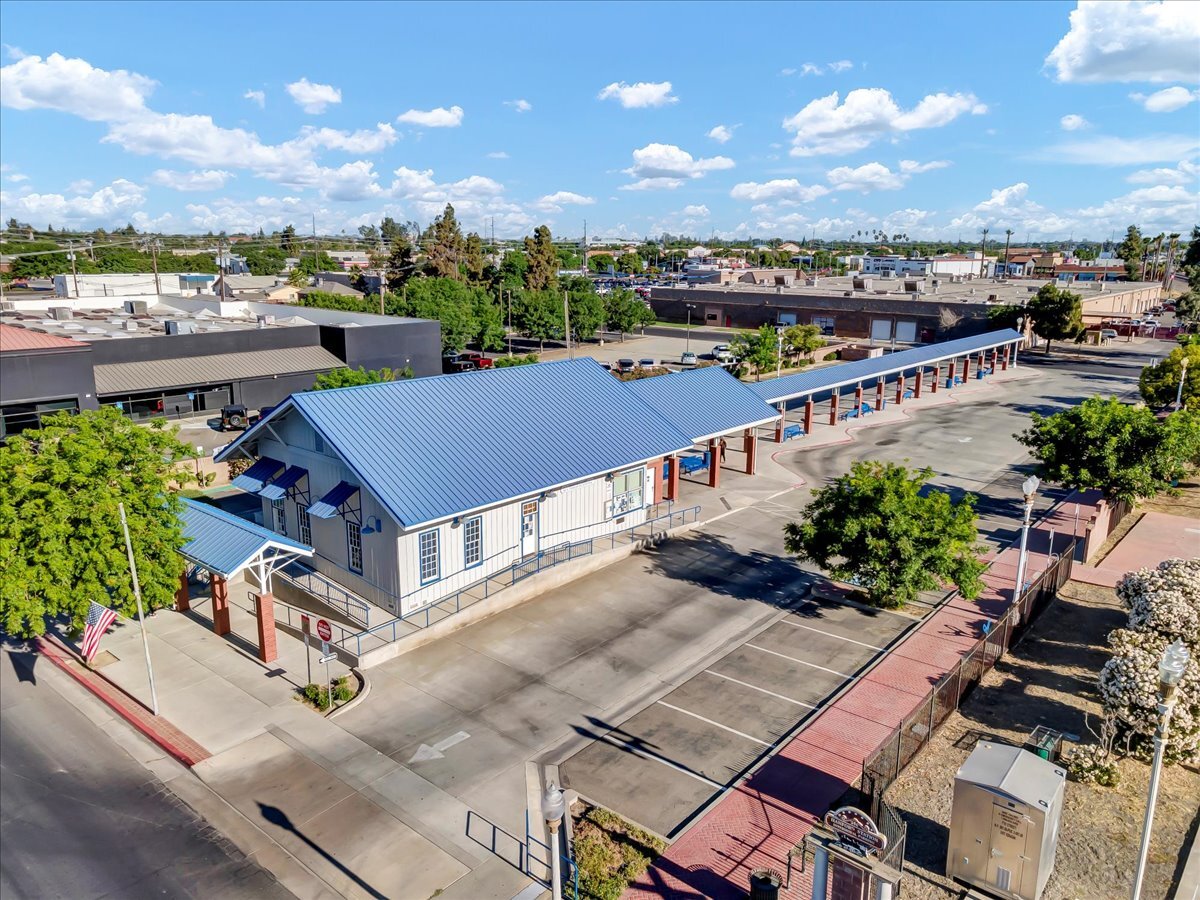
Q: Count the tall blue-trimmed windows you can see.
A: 5